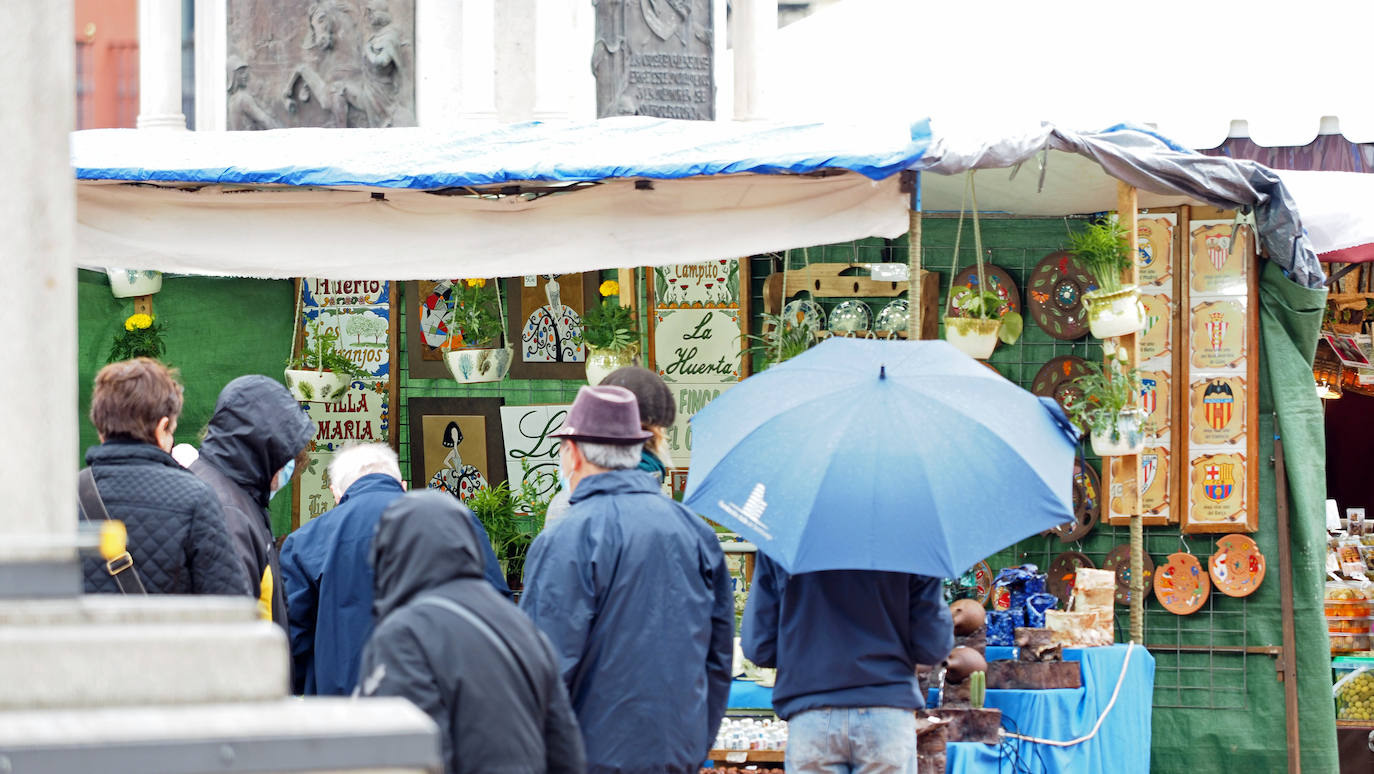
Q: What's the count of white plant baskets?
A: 7